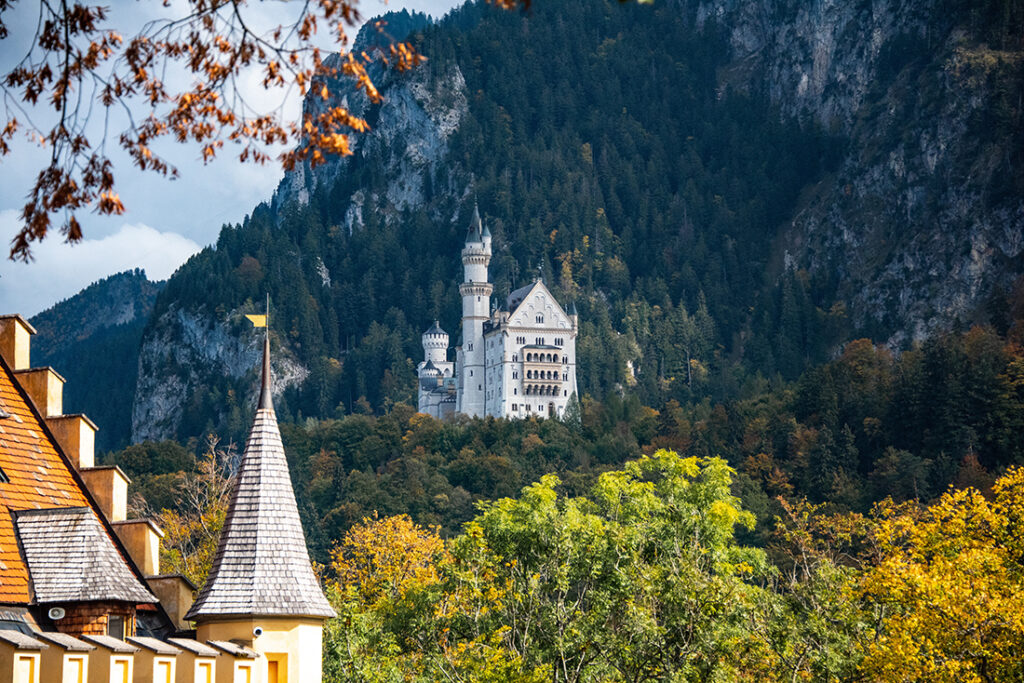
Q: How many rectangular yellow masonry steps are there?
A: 6